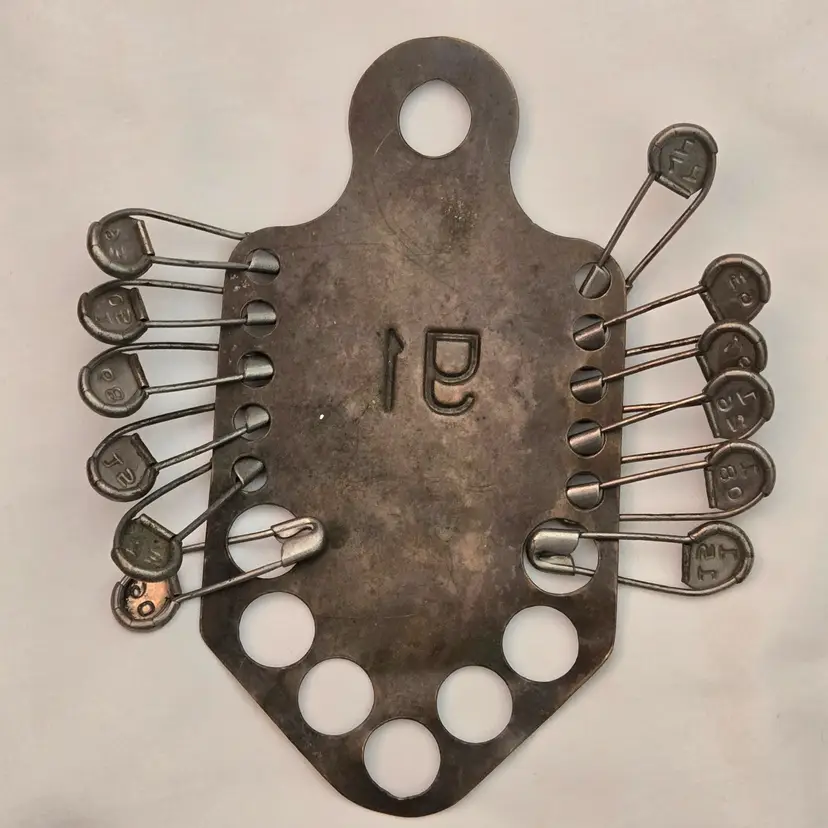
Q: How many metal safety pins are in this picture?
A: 12